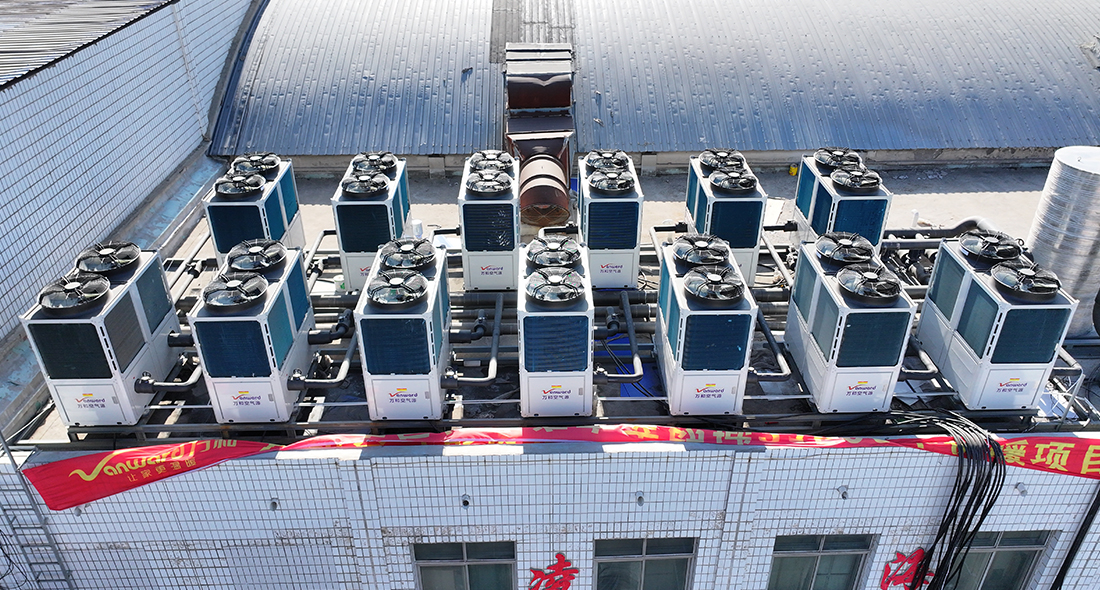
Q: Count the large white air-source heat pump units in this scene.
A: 13